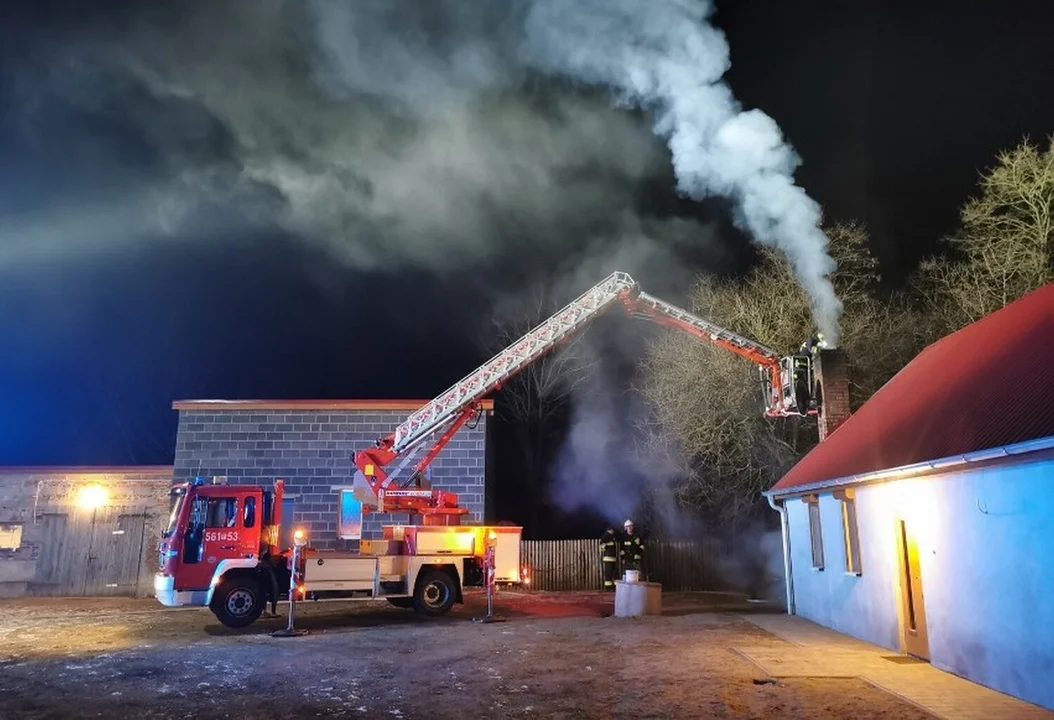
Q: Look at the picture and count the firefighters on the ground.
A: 2